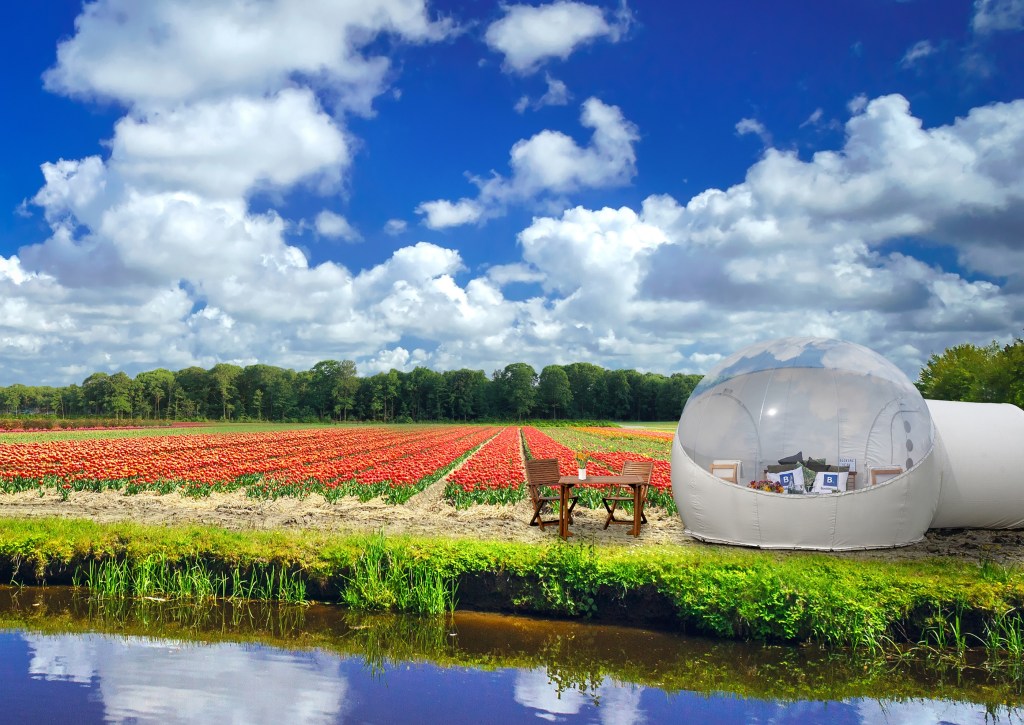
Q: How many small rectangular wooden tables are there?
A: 1